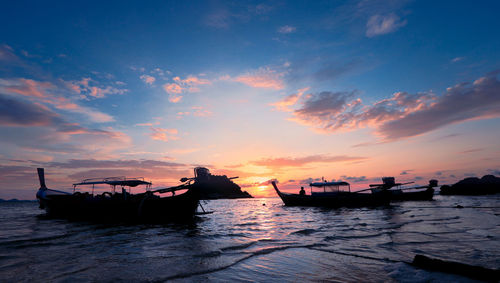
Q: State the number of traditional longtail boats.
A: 3